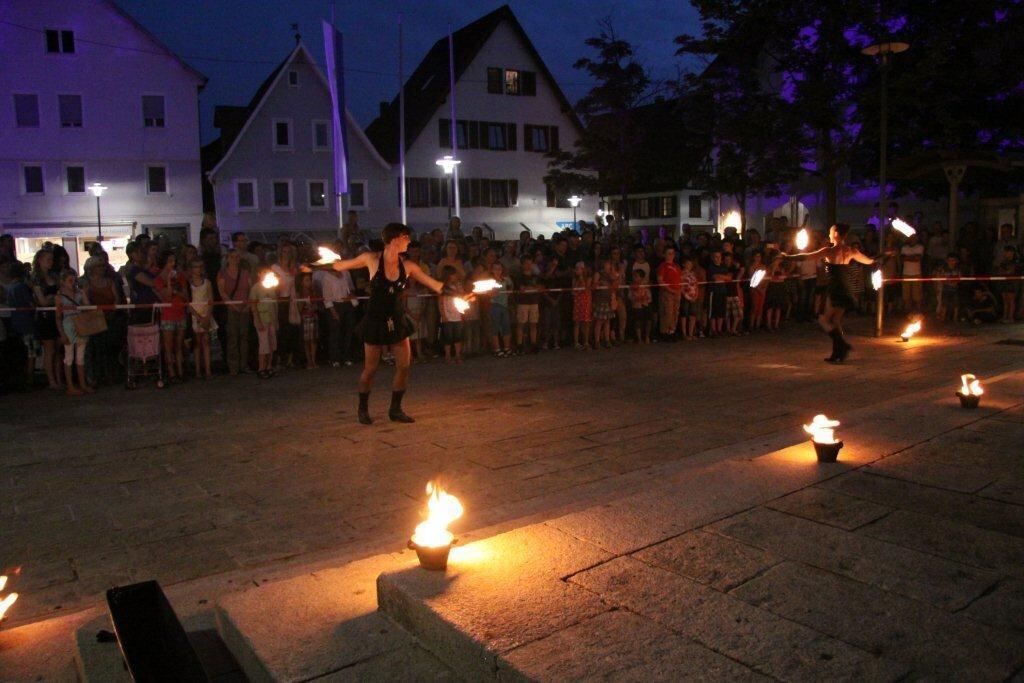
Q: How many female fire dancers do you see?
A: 2